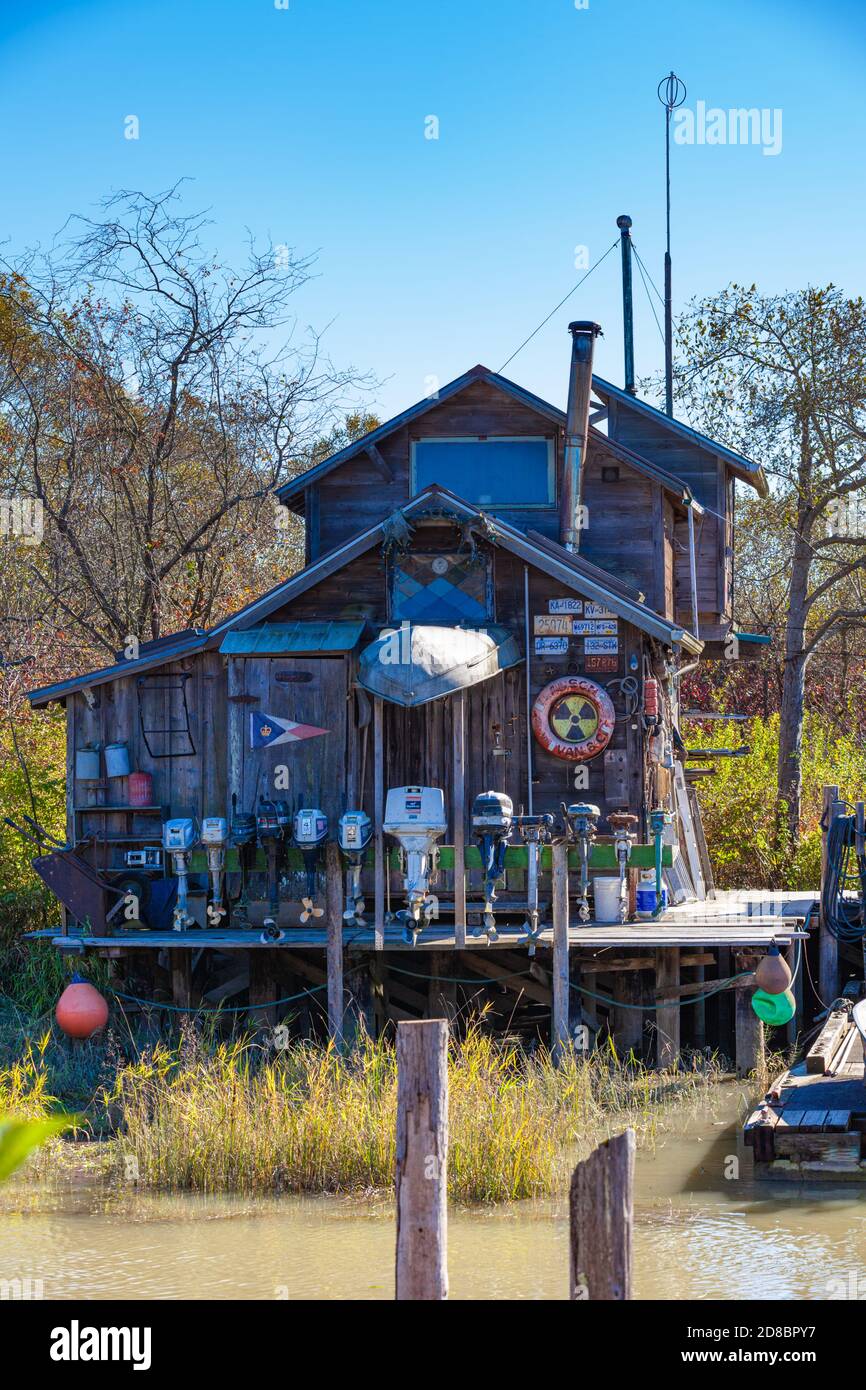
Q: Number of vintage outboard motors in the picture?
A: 12